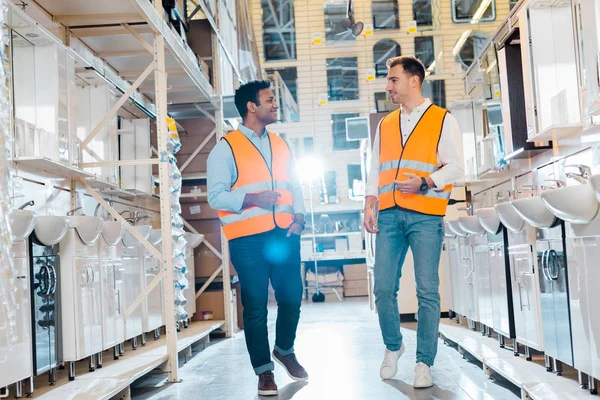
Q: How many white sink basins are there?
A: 15